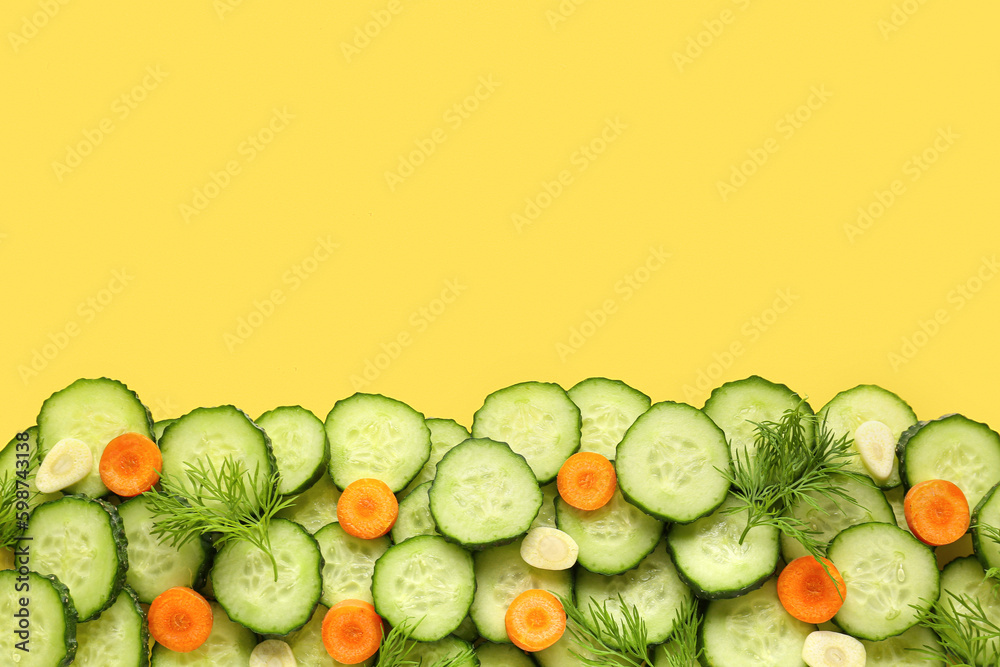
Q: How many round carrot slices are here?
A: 8